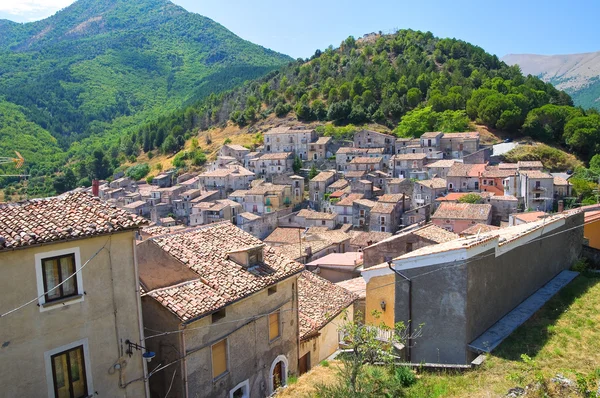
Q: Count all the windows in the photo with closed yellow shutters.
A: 2